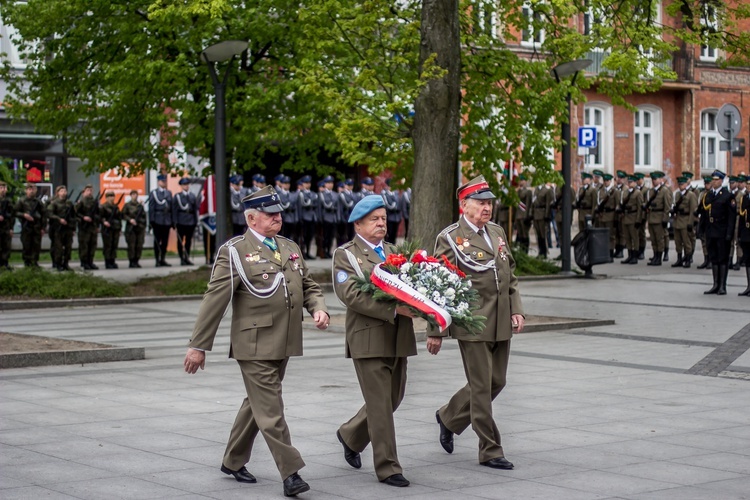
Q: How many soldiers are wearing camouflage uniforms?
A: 6